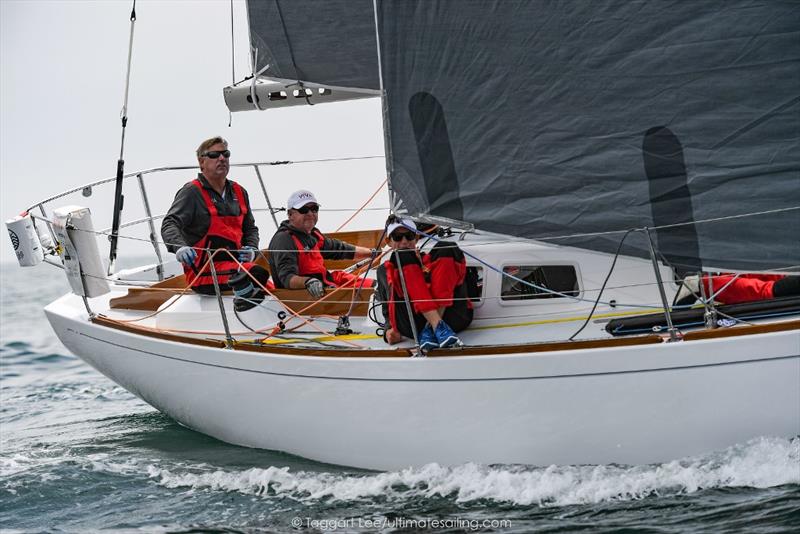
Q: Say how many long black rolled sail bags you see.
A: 1